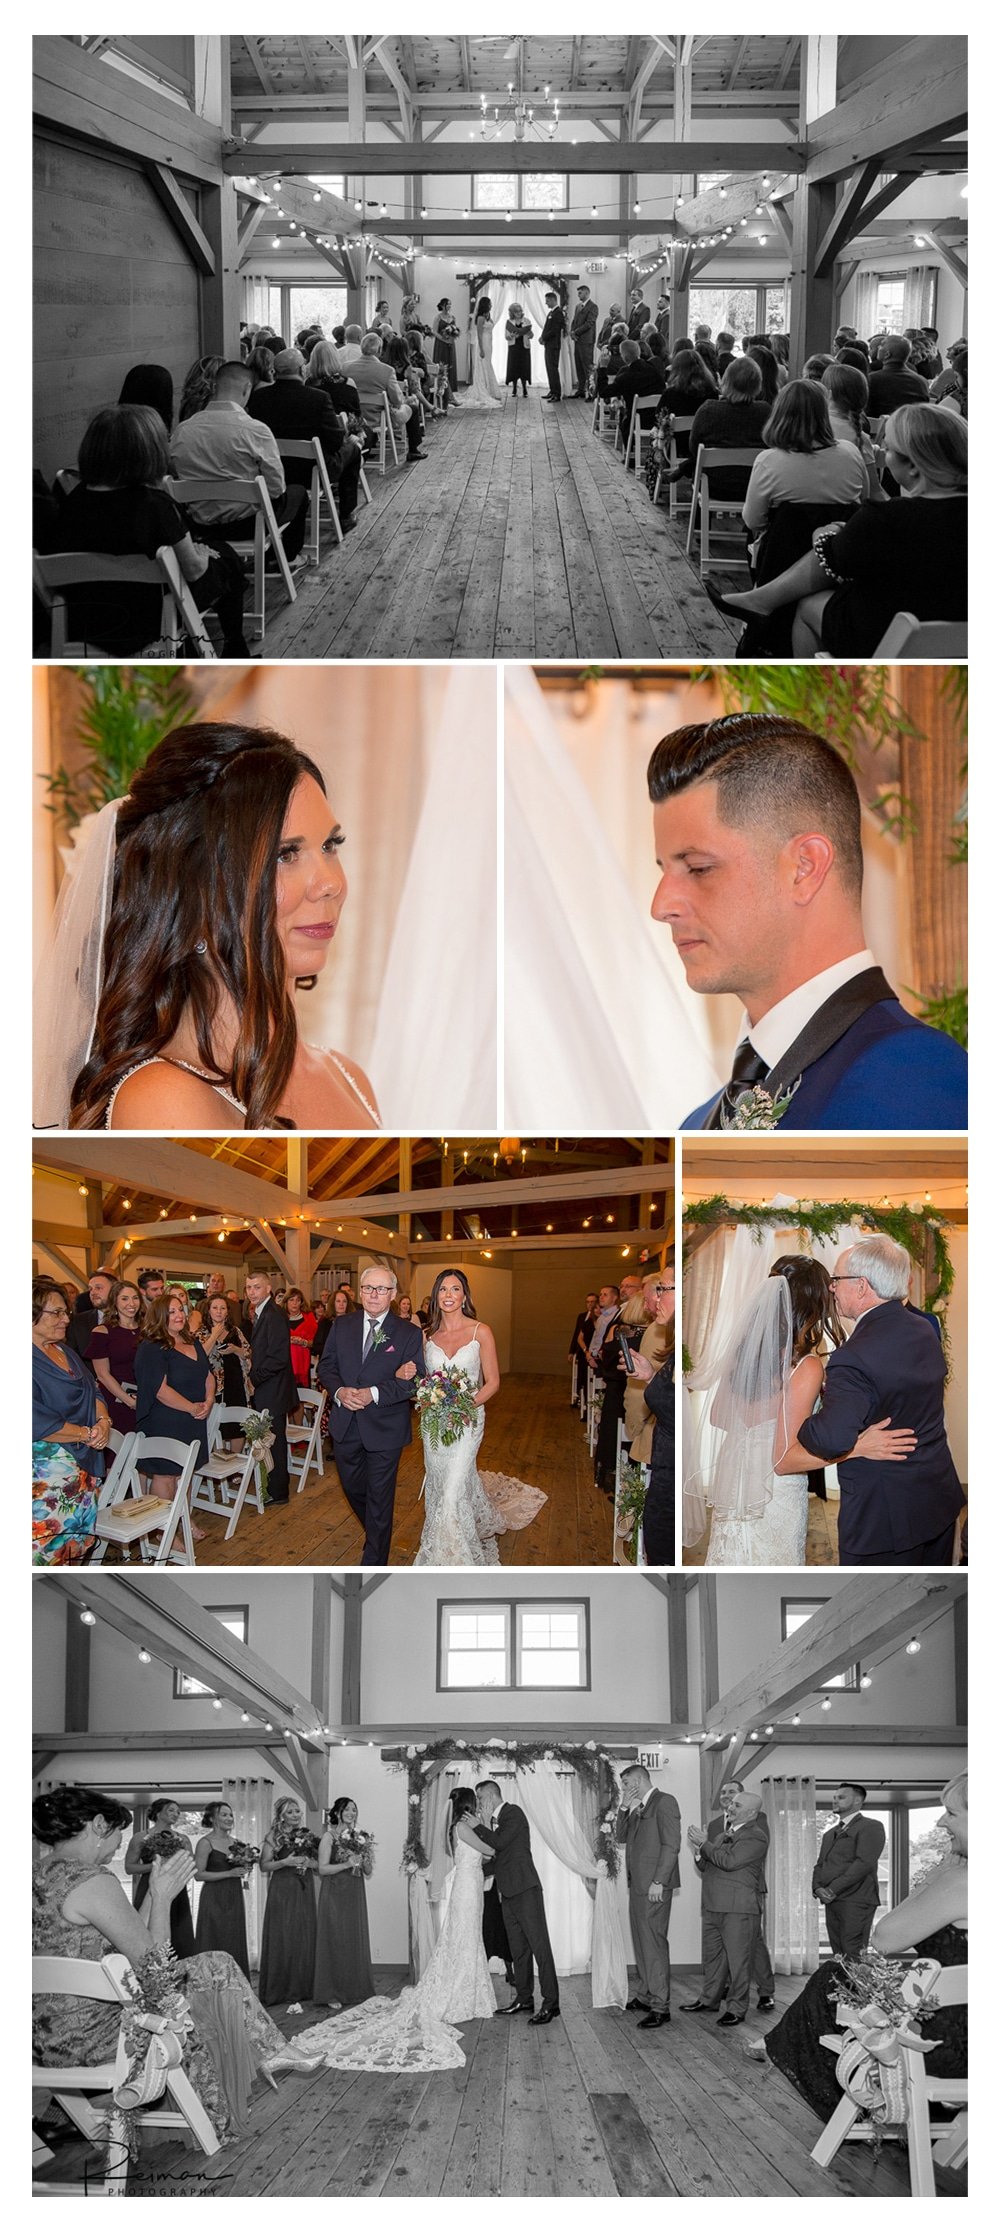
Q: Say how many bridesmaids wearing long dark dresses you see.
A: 4